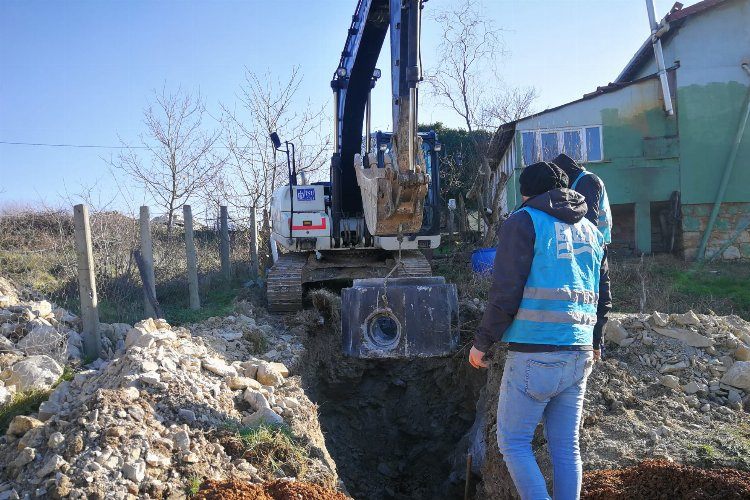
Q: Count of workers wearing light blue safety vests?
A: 2